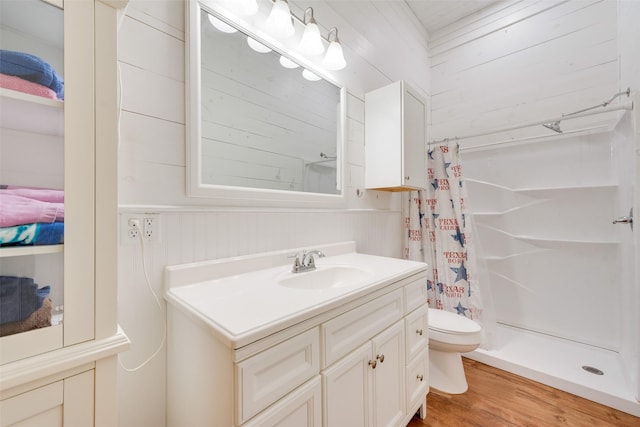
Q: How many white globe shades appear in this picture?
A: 4